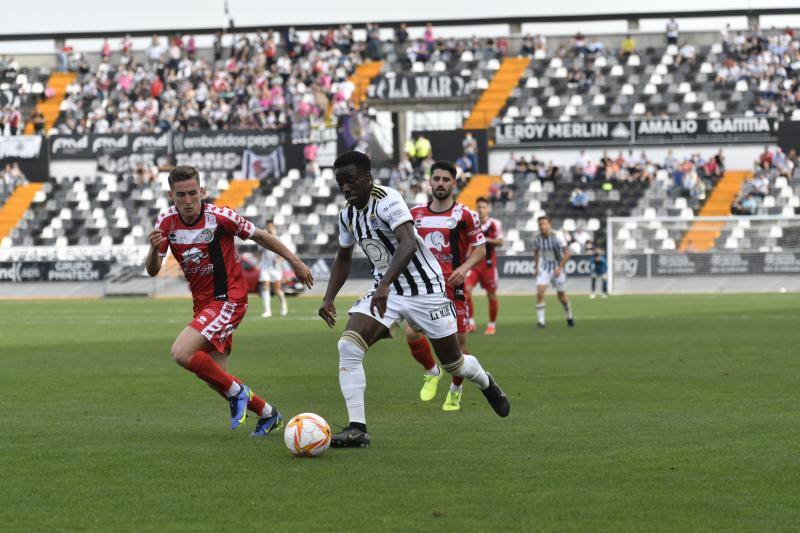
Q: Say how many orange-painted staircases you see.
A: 7